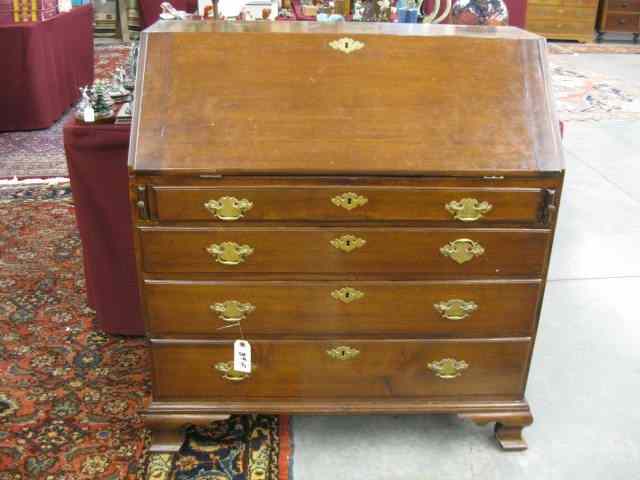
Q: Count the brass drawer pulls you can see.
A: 8